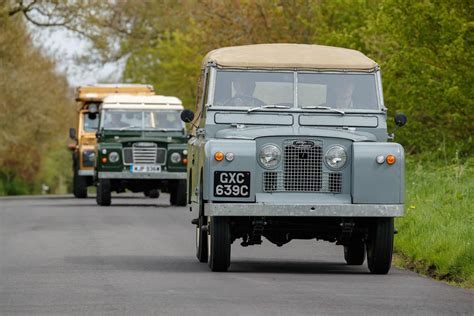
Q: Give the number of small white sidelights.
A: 4